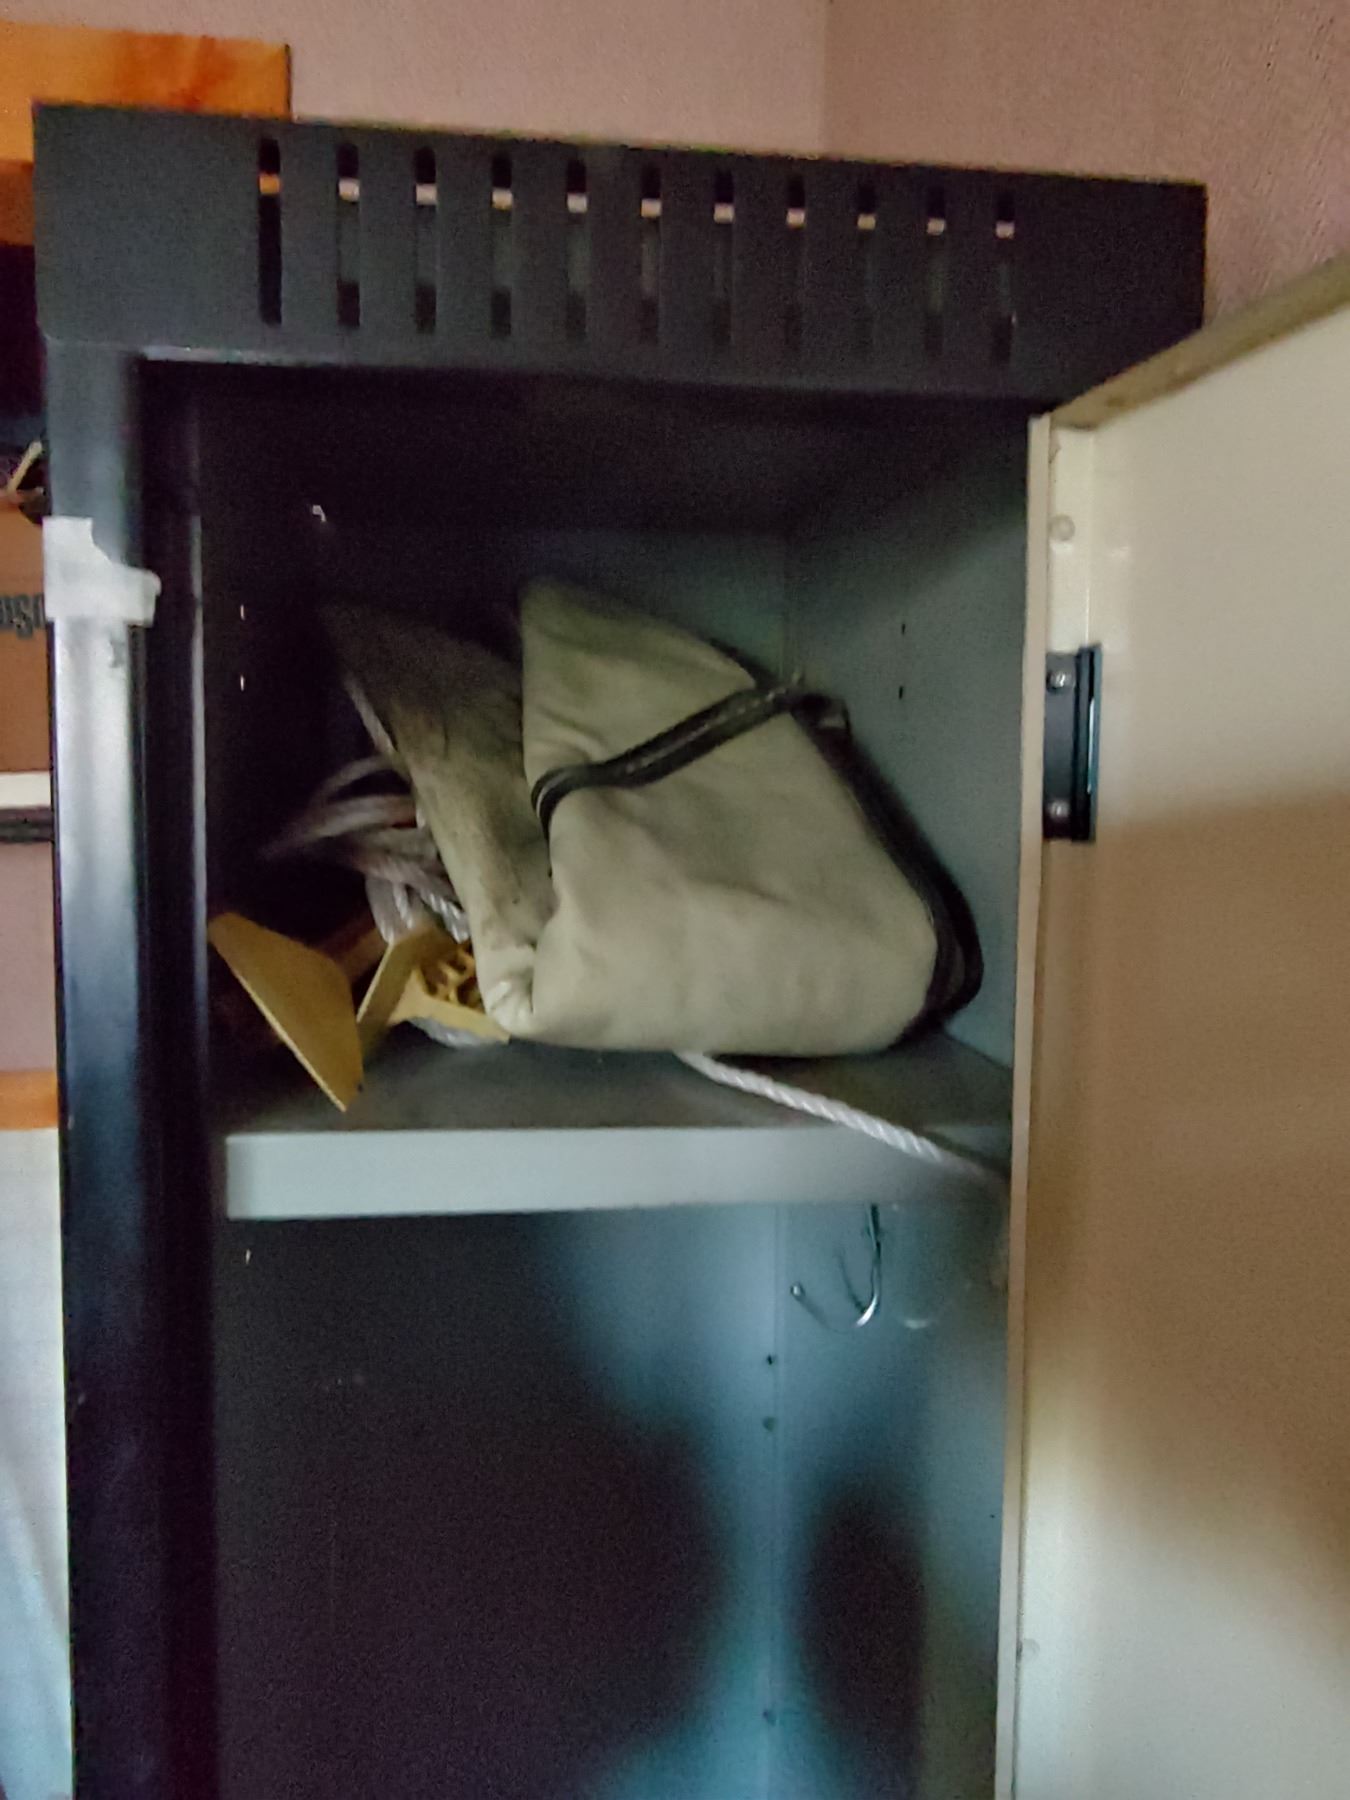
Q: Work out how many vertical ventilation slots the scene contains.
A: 11